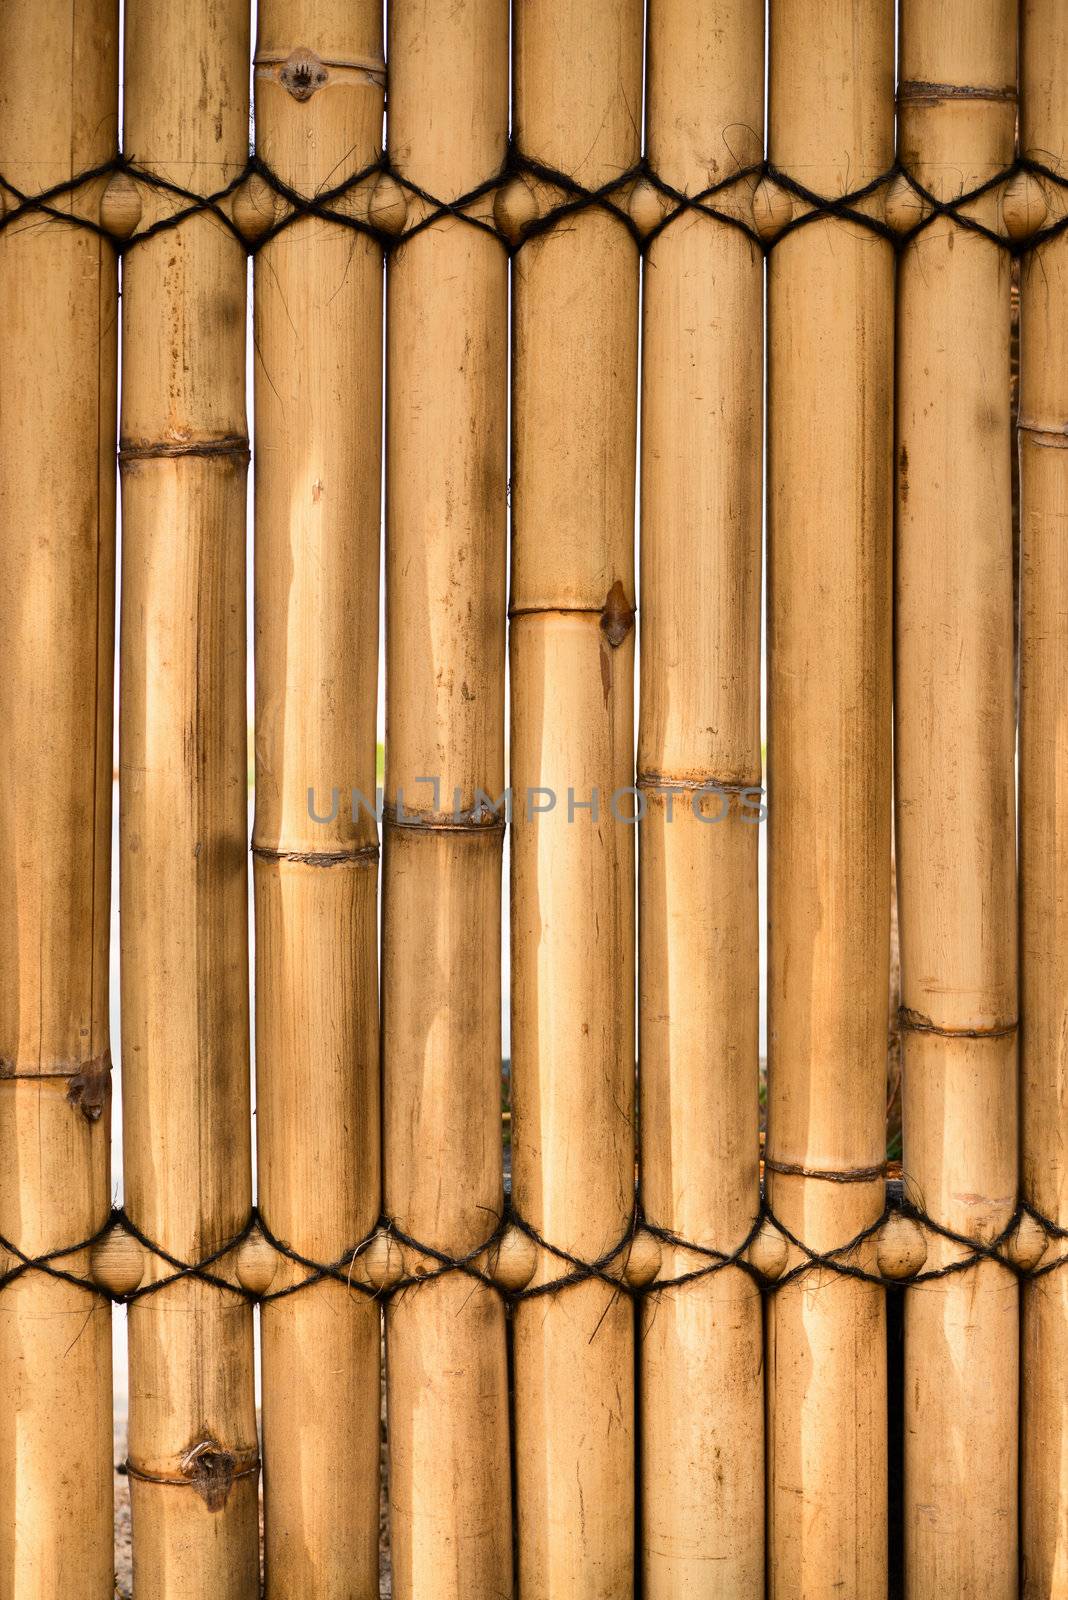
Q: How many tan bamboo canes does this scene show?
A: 9